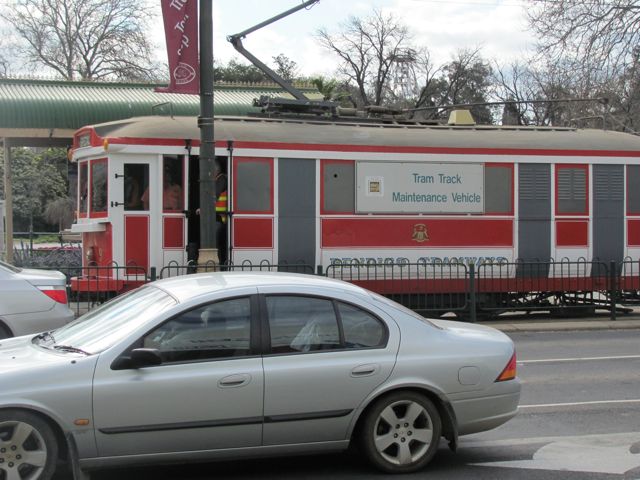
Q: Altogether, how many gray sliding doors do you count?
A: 3